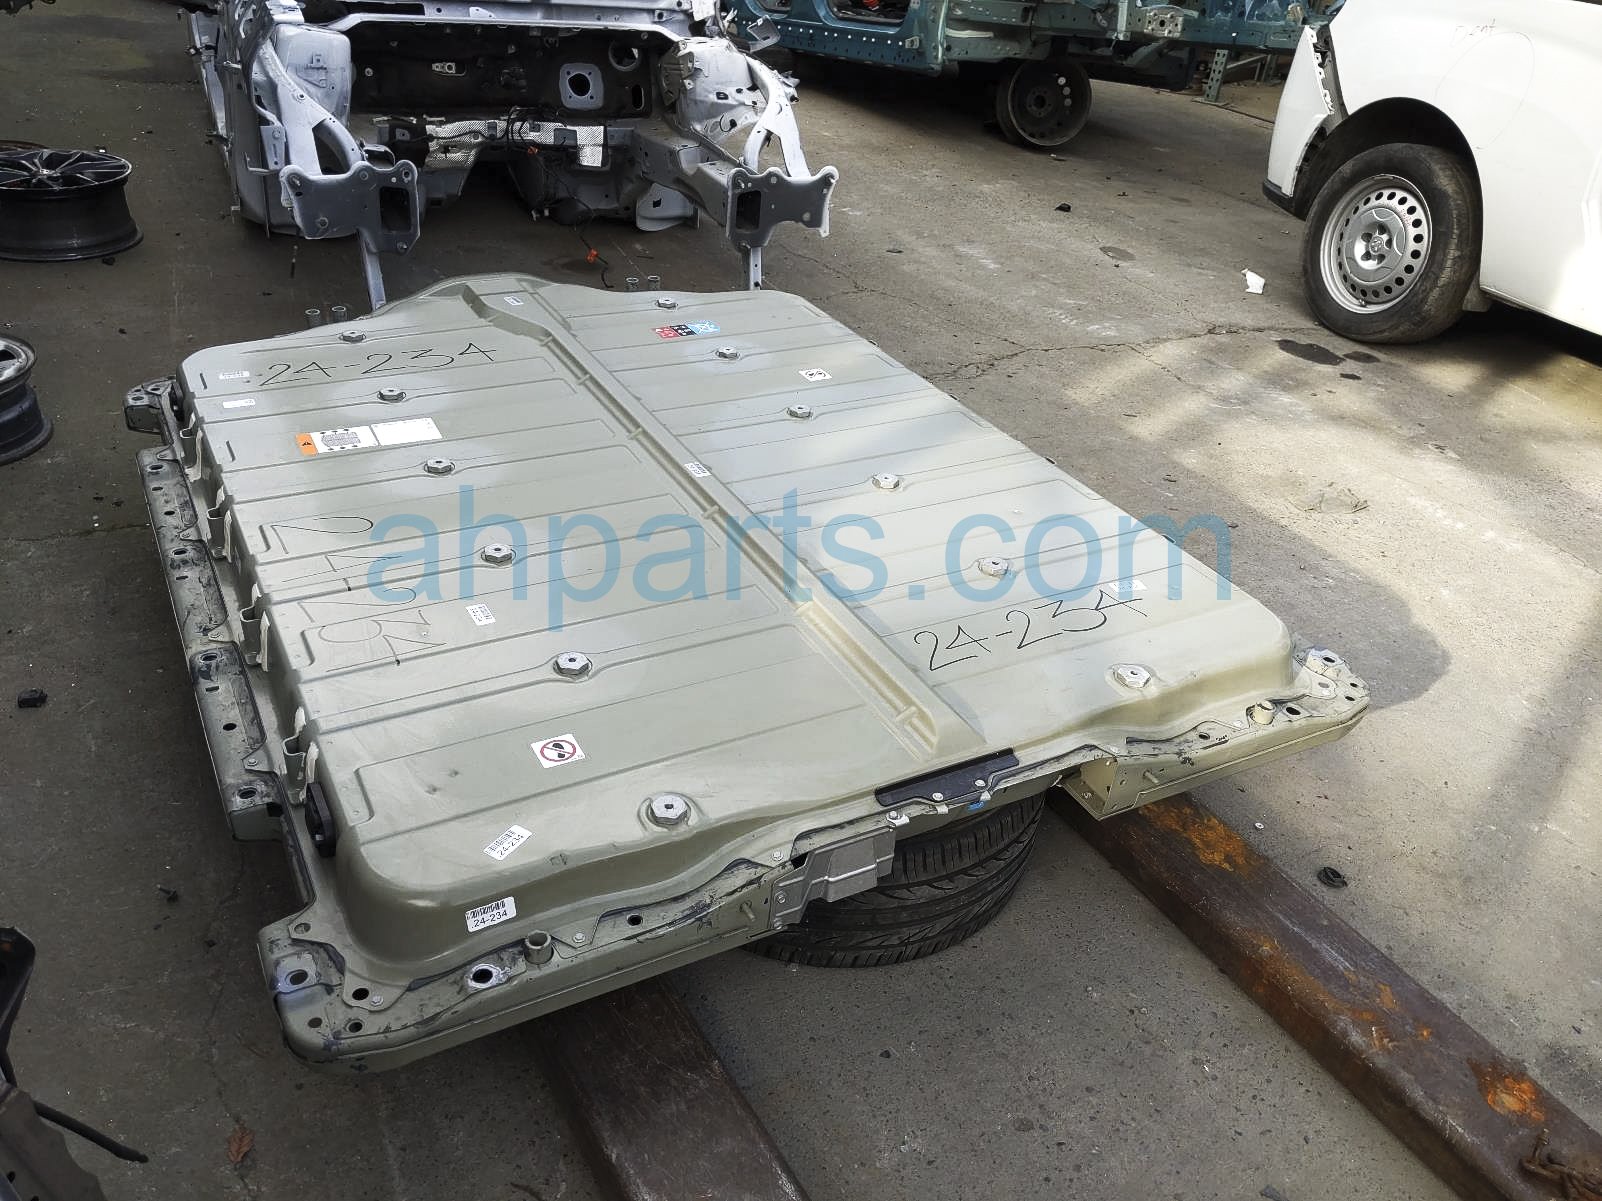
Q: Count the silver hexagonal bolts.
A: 12